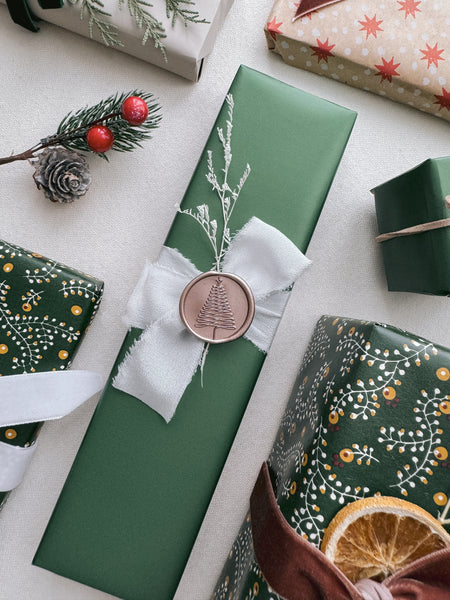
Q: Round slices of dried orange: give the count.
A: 1